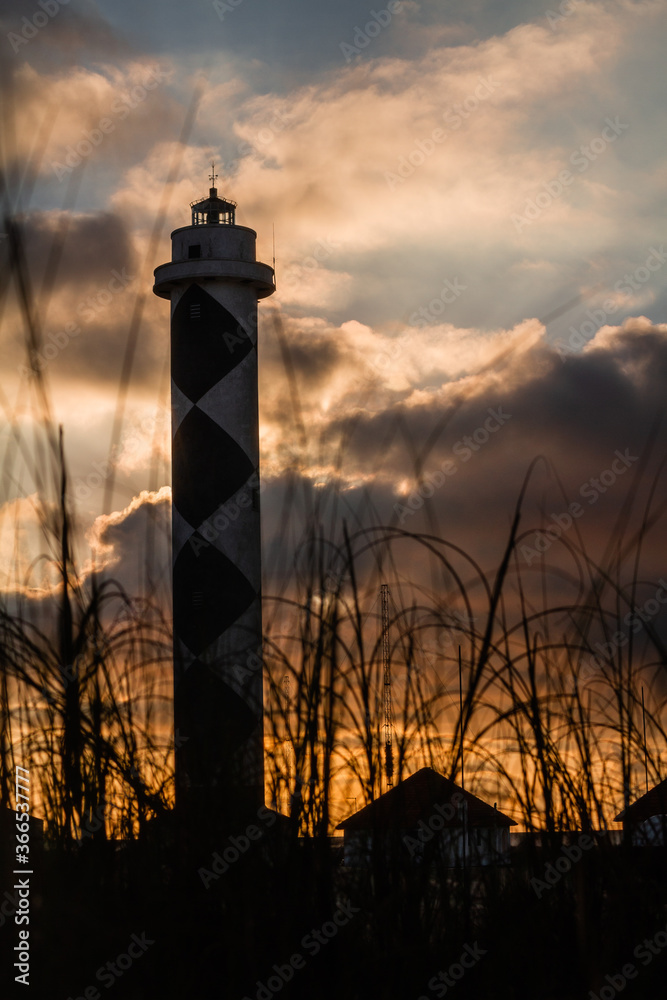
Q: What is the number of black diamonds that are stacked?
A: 4